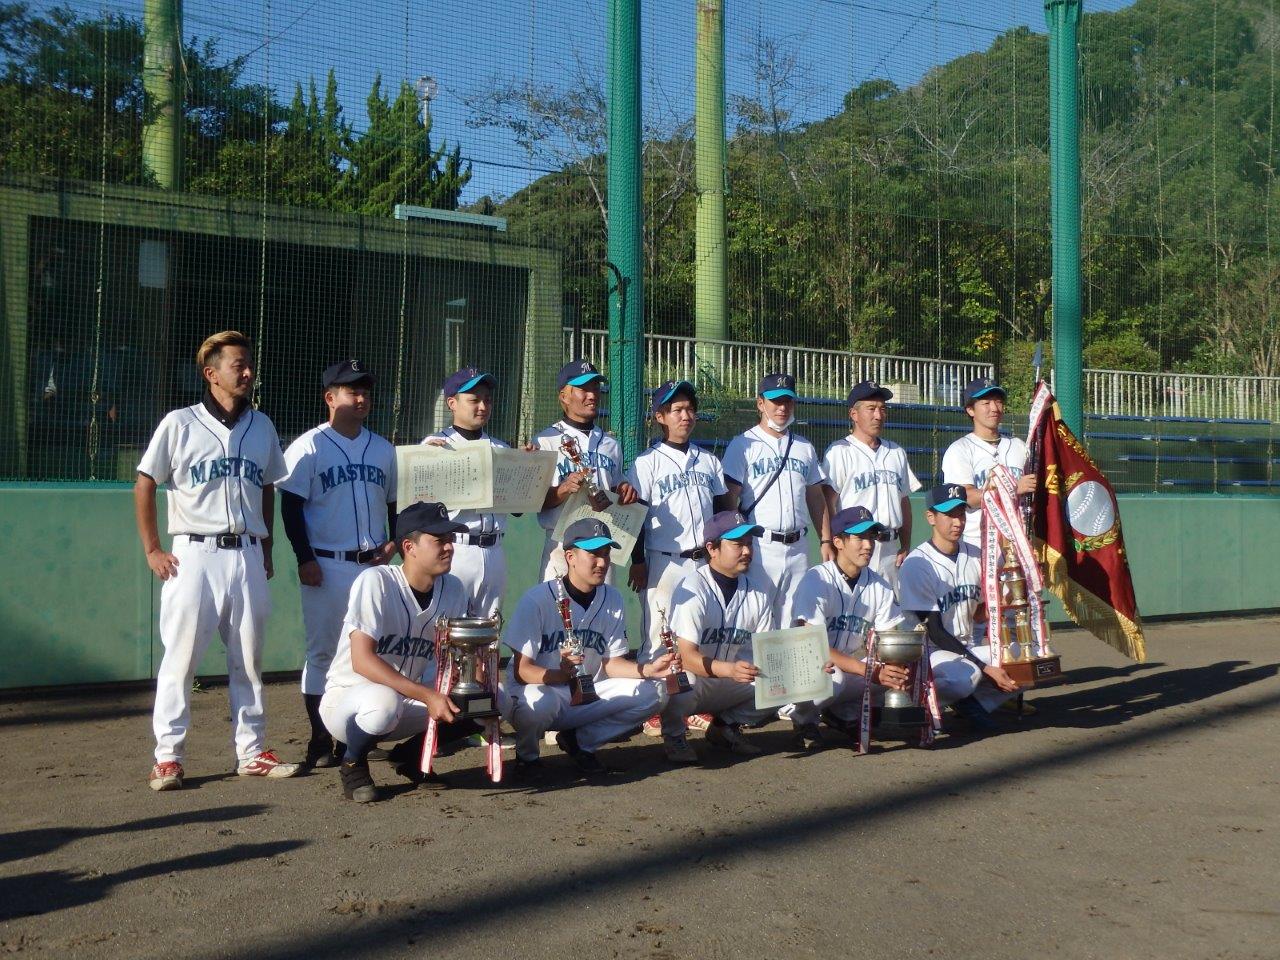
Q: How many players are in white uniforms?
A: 13